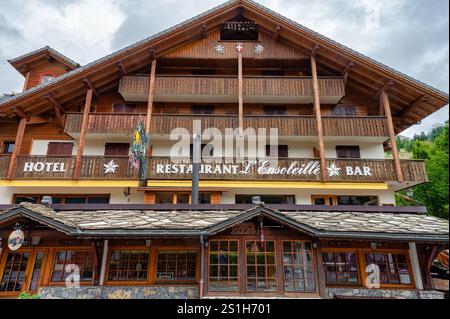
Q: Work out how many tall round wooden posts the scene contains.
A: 6